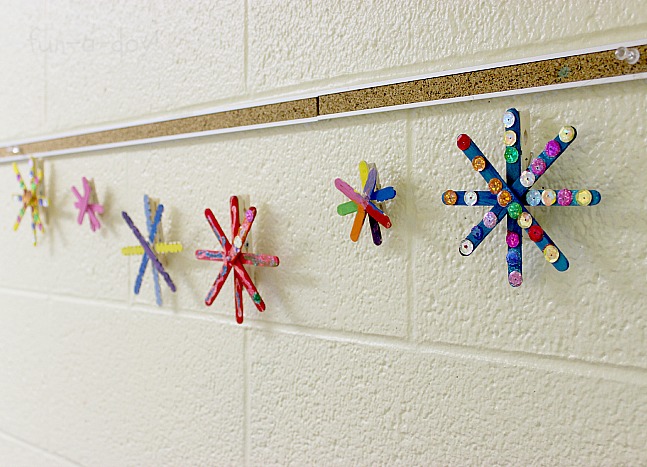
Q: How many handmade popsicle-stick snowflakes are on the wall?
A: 6